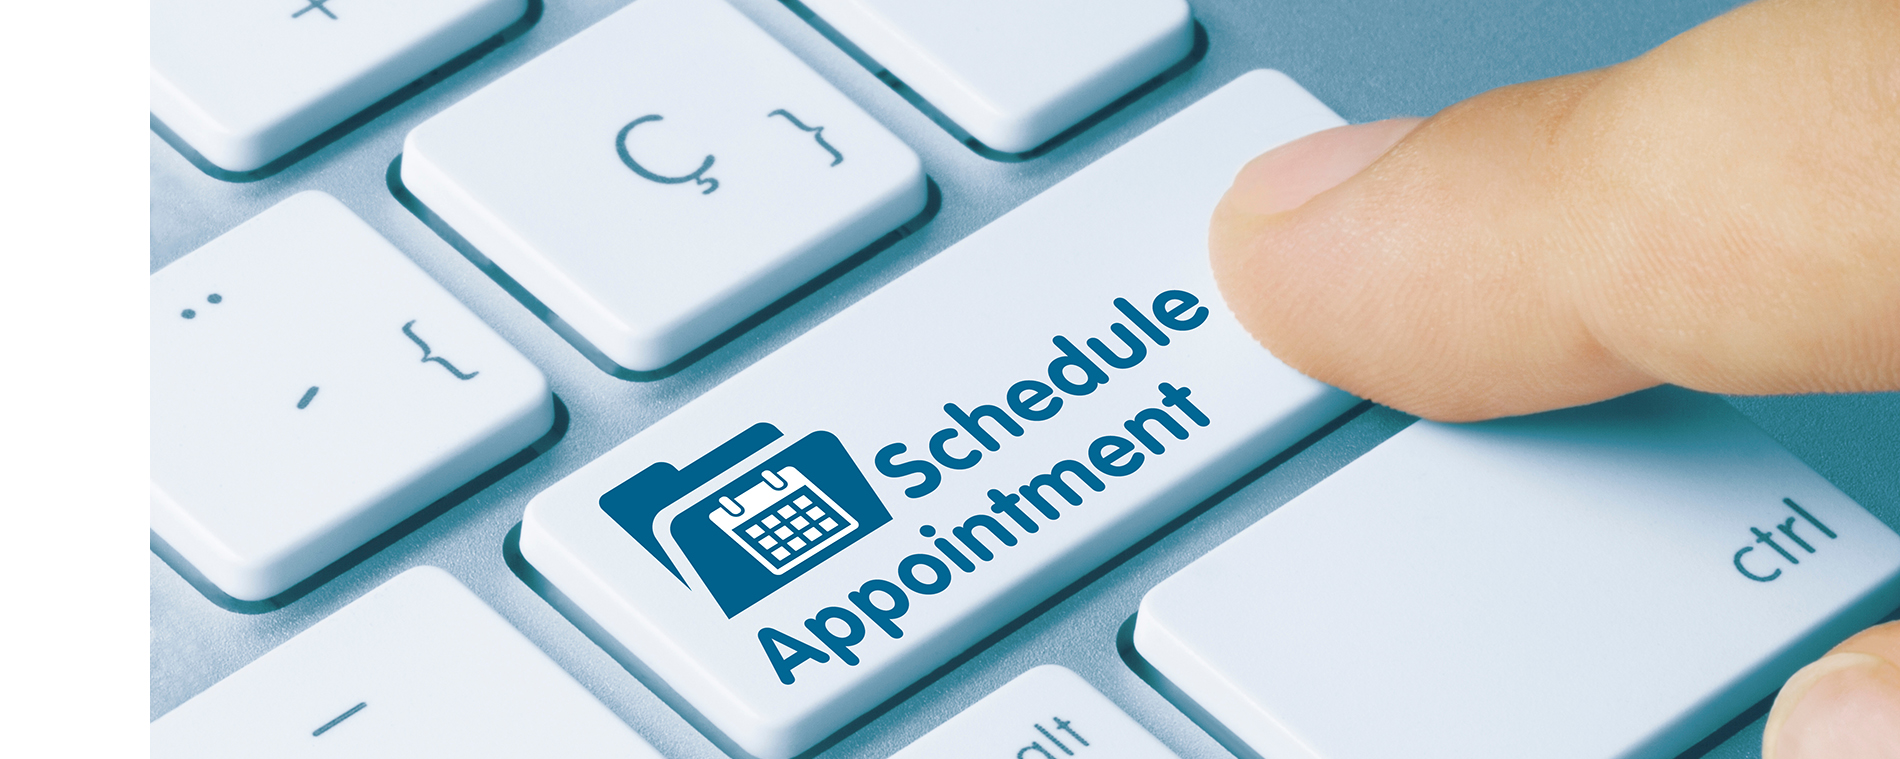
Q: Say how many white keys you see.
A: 8